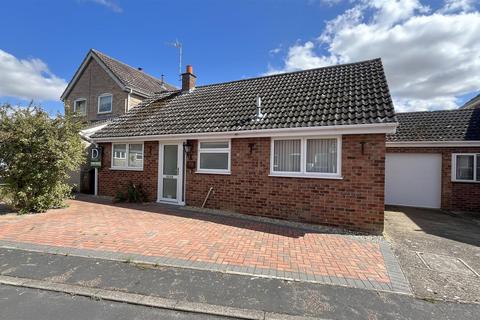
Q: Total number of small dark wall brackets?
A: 3